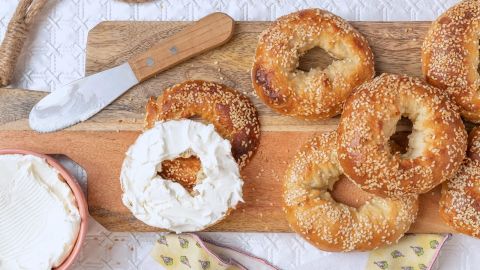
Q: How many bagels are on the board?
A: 6